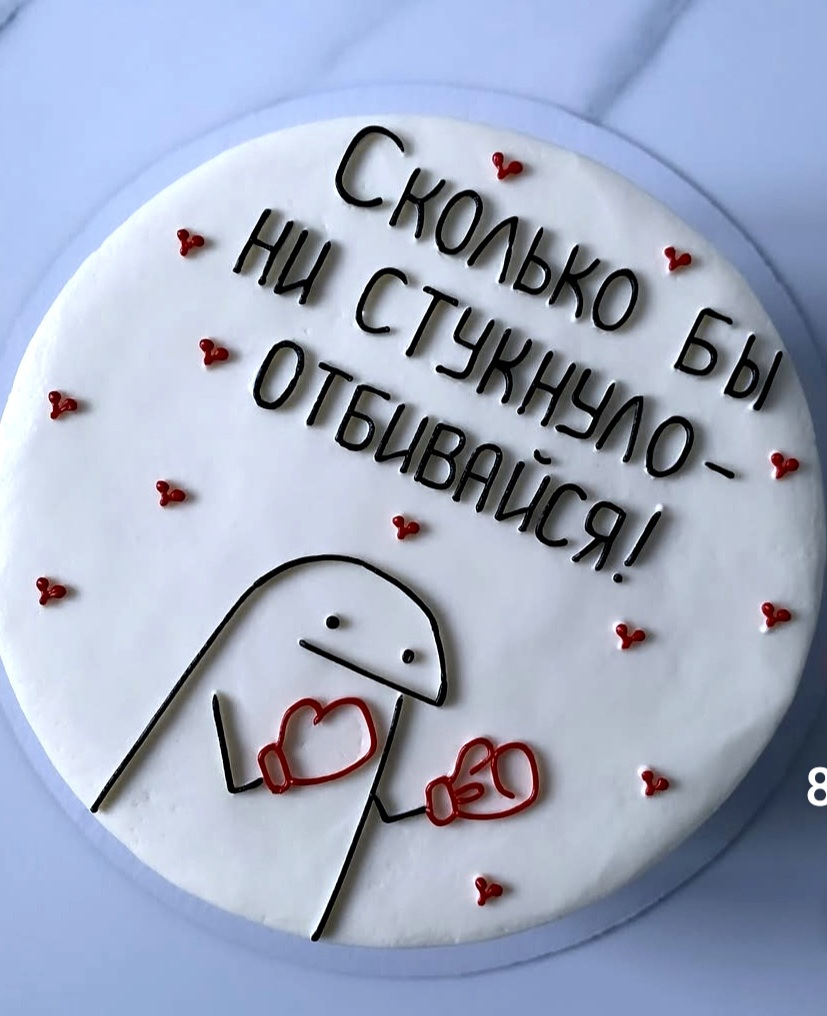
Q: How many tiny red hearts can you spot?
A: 13